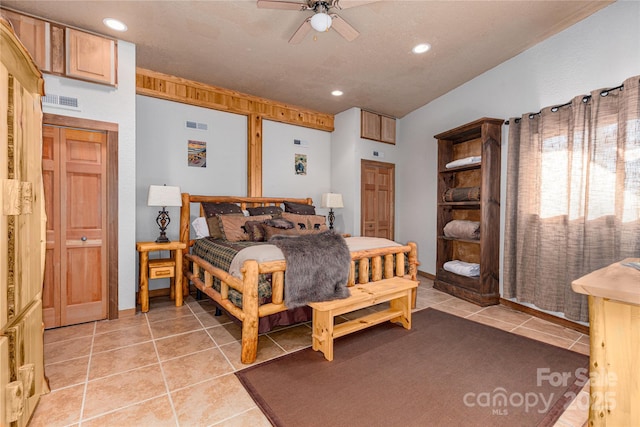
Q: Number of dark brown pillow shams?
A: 3